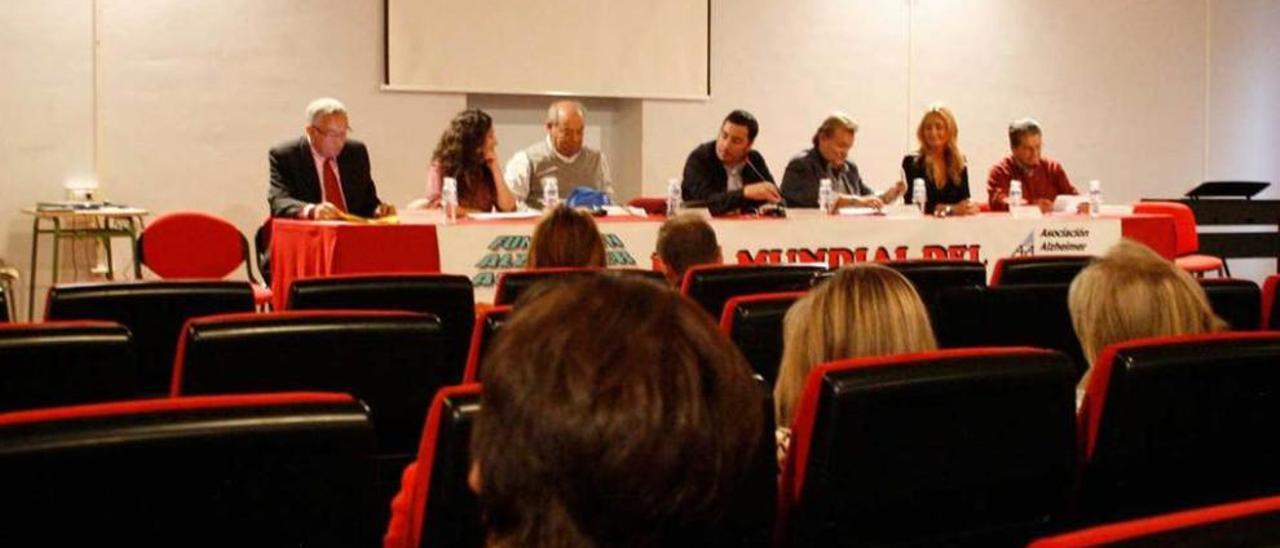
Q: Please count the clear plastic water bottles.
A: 7